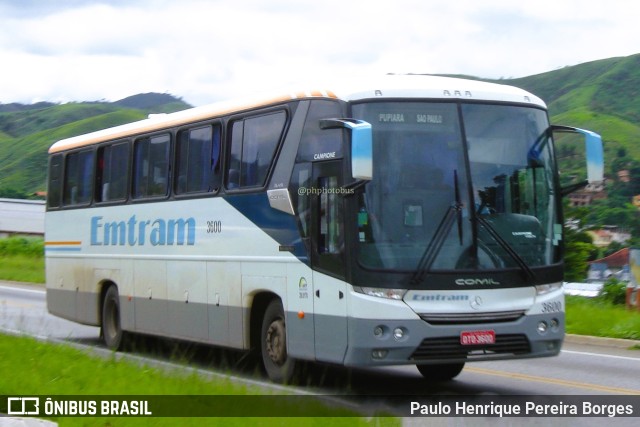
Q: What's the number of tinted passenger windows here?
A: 6